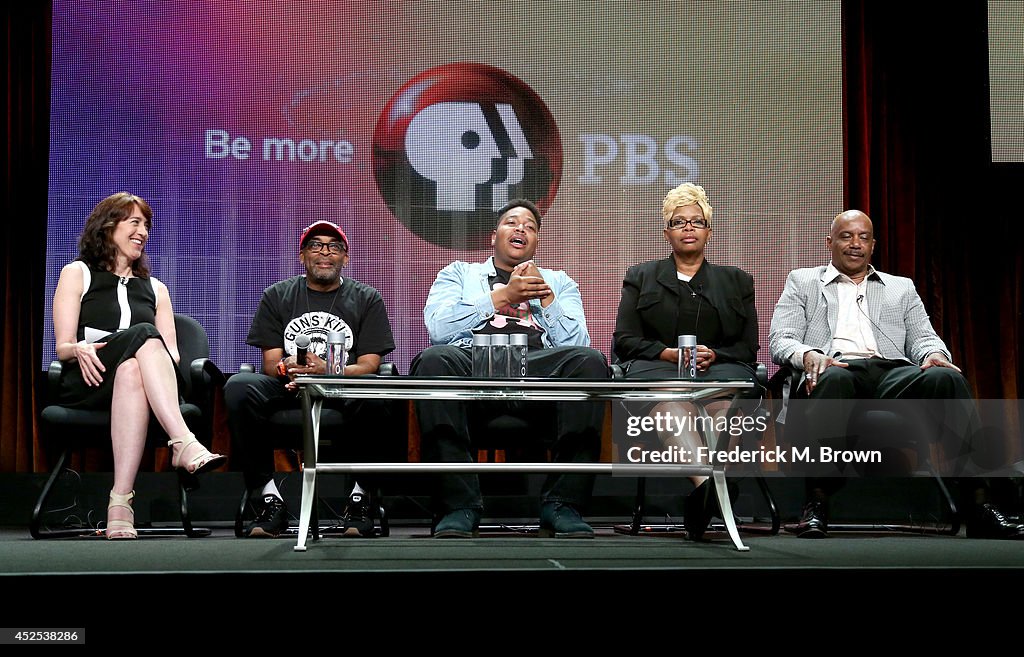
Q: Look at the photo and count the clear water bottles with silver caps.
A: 5